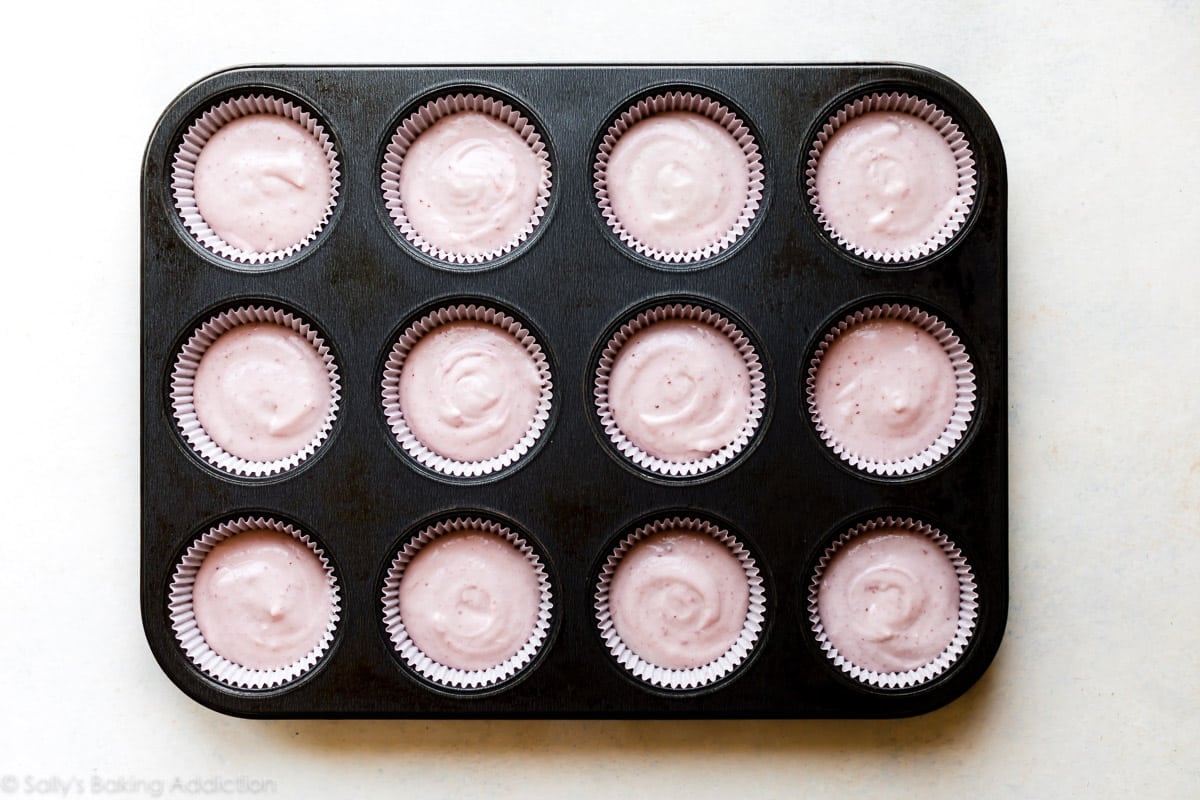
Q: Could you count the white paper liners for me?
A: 12